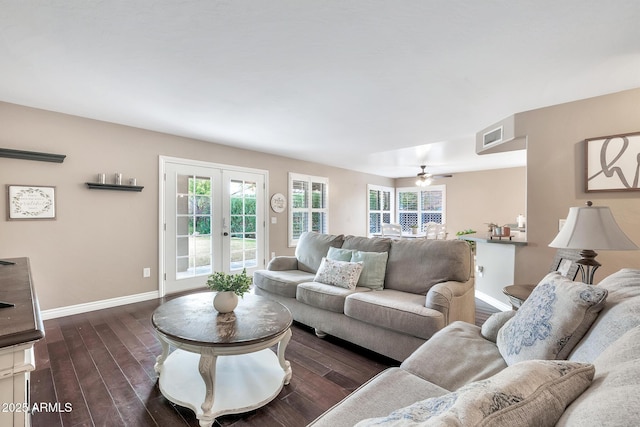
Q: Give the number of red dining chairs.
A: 0